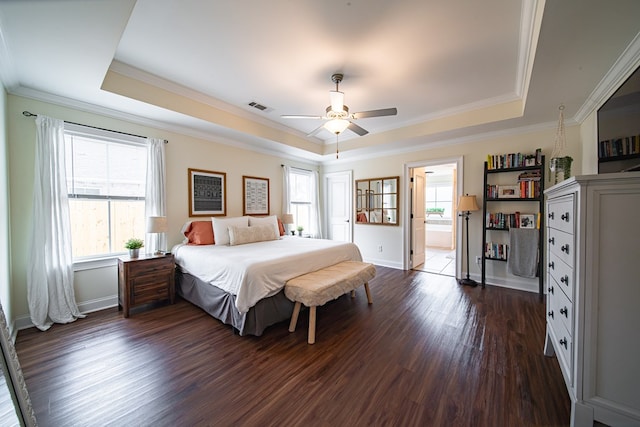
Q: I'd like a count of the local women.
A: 0